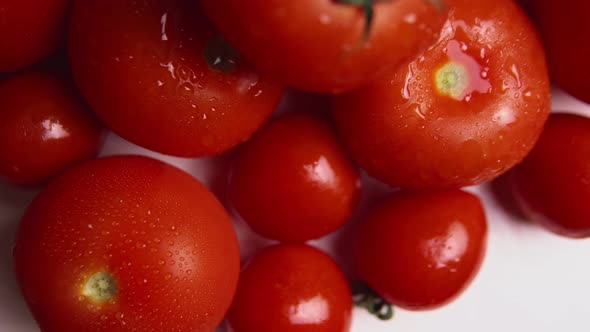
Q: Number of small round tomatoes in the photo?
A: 5